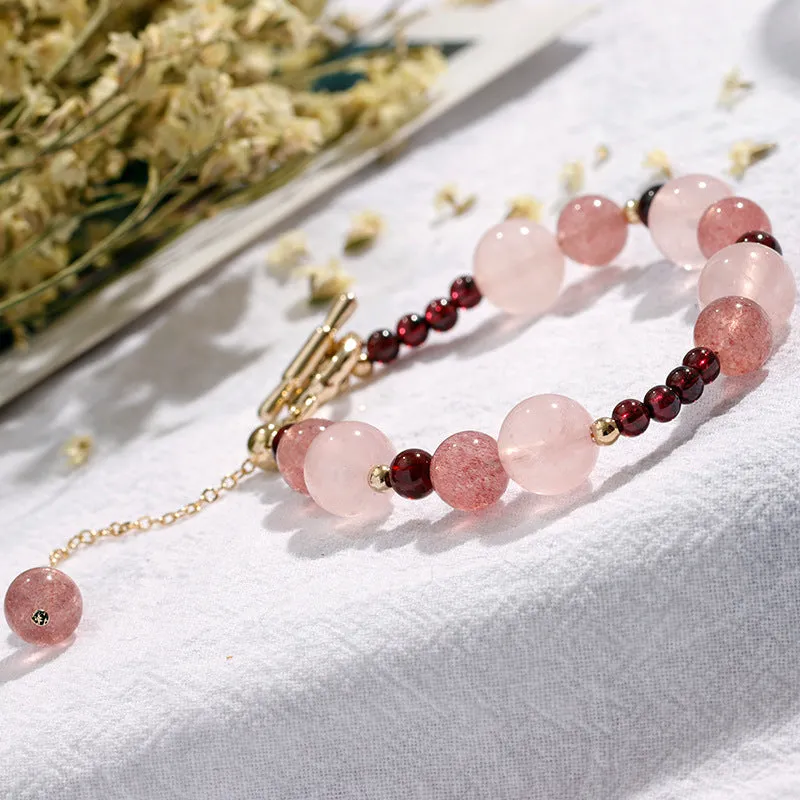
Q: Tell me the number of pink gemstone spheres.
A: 11